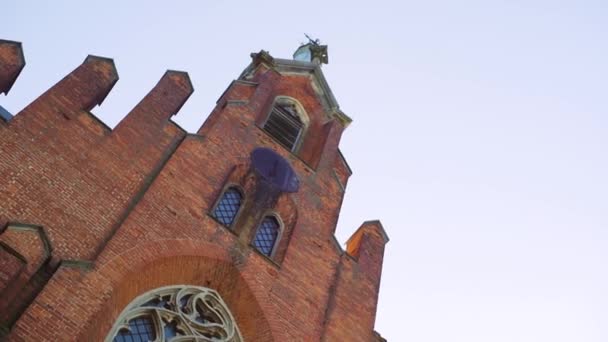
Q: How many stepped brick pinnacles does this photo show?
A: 4